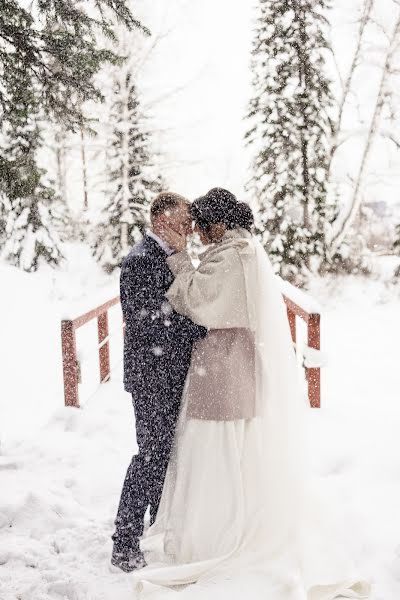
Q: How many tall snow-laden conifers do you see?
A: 3